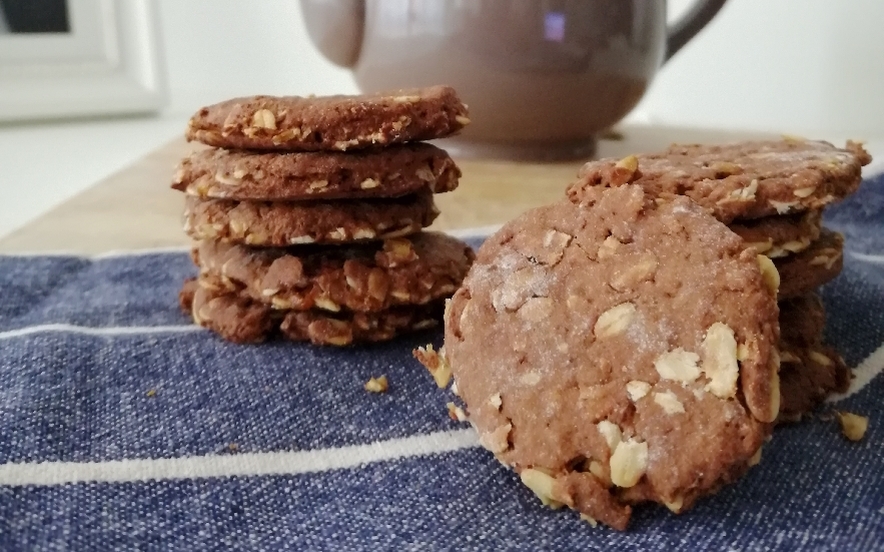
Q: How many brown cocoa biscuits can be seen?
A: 11